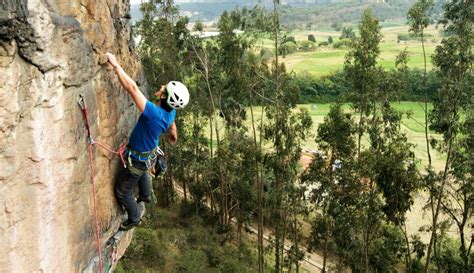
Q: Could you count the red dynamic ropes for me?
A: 1